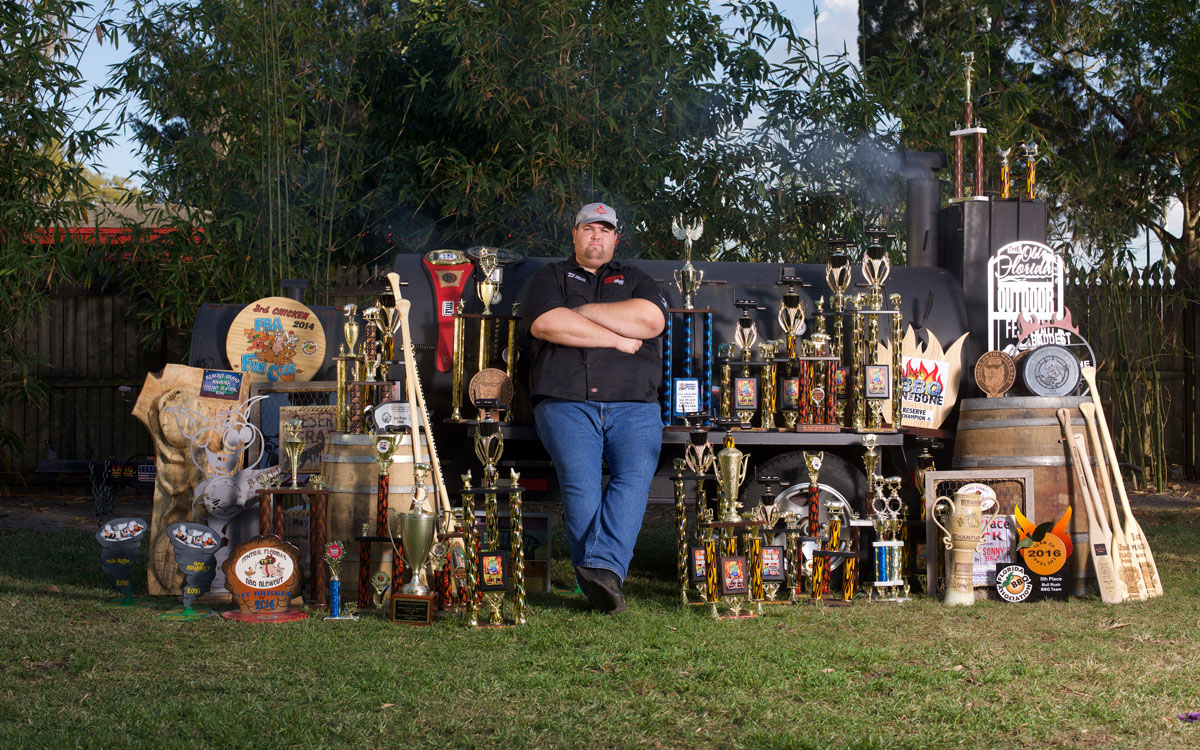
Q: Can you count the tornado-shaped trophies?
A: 2